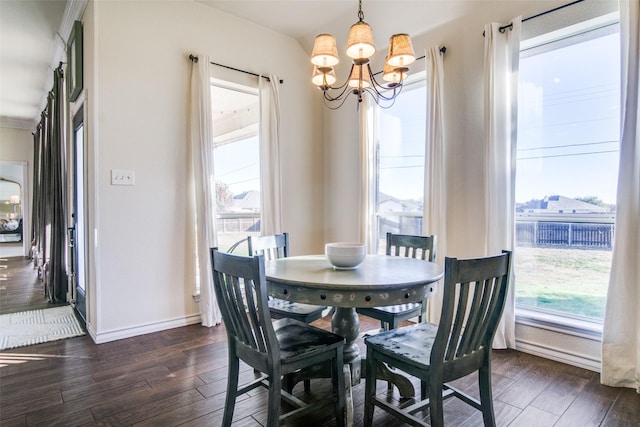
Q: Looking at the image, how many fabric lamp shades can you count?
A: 6